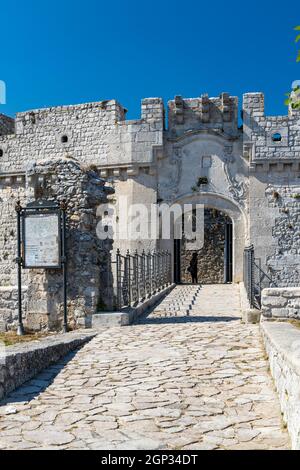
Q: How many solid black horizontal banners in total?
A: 1